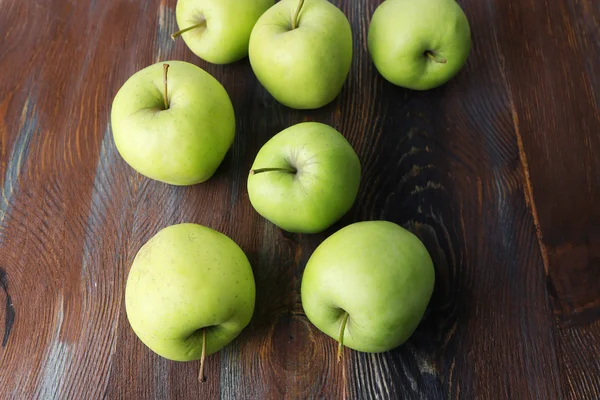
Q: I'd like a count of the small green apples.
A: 7